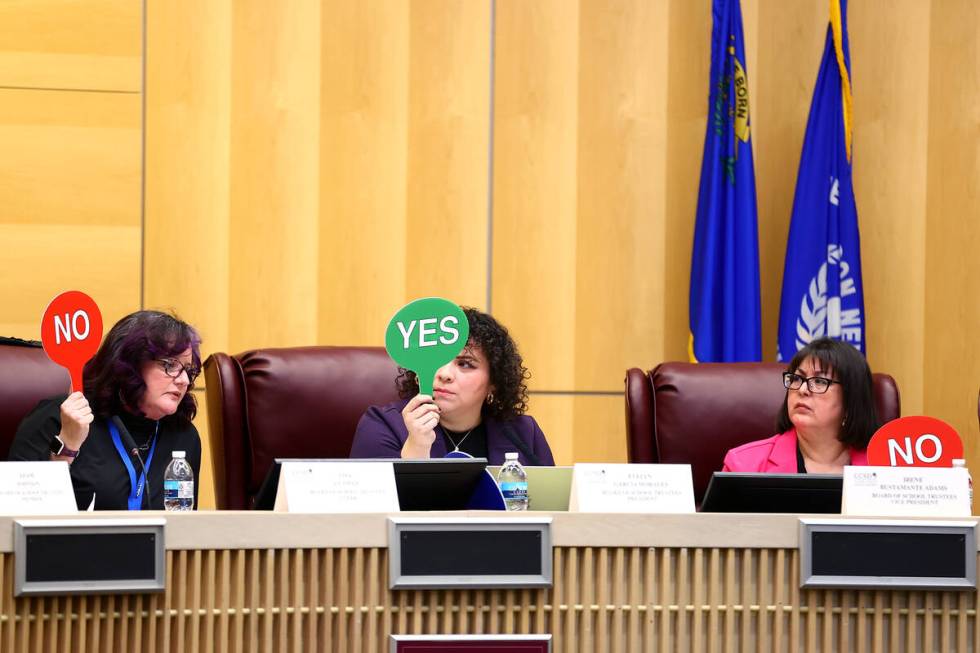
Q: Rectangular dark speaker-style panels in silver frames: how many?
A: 3